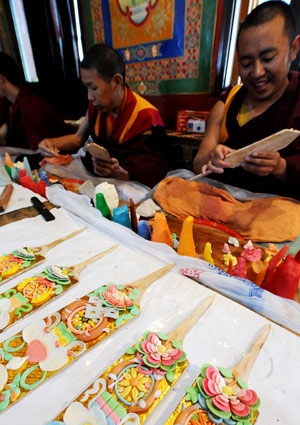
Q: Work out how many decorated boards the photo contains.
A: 5